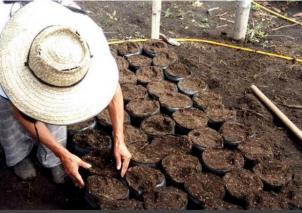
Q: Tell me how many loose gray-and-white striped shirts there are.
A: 0